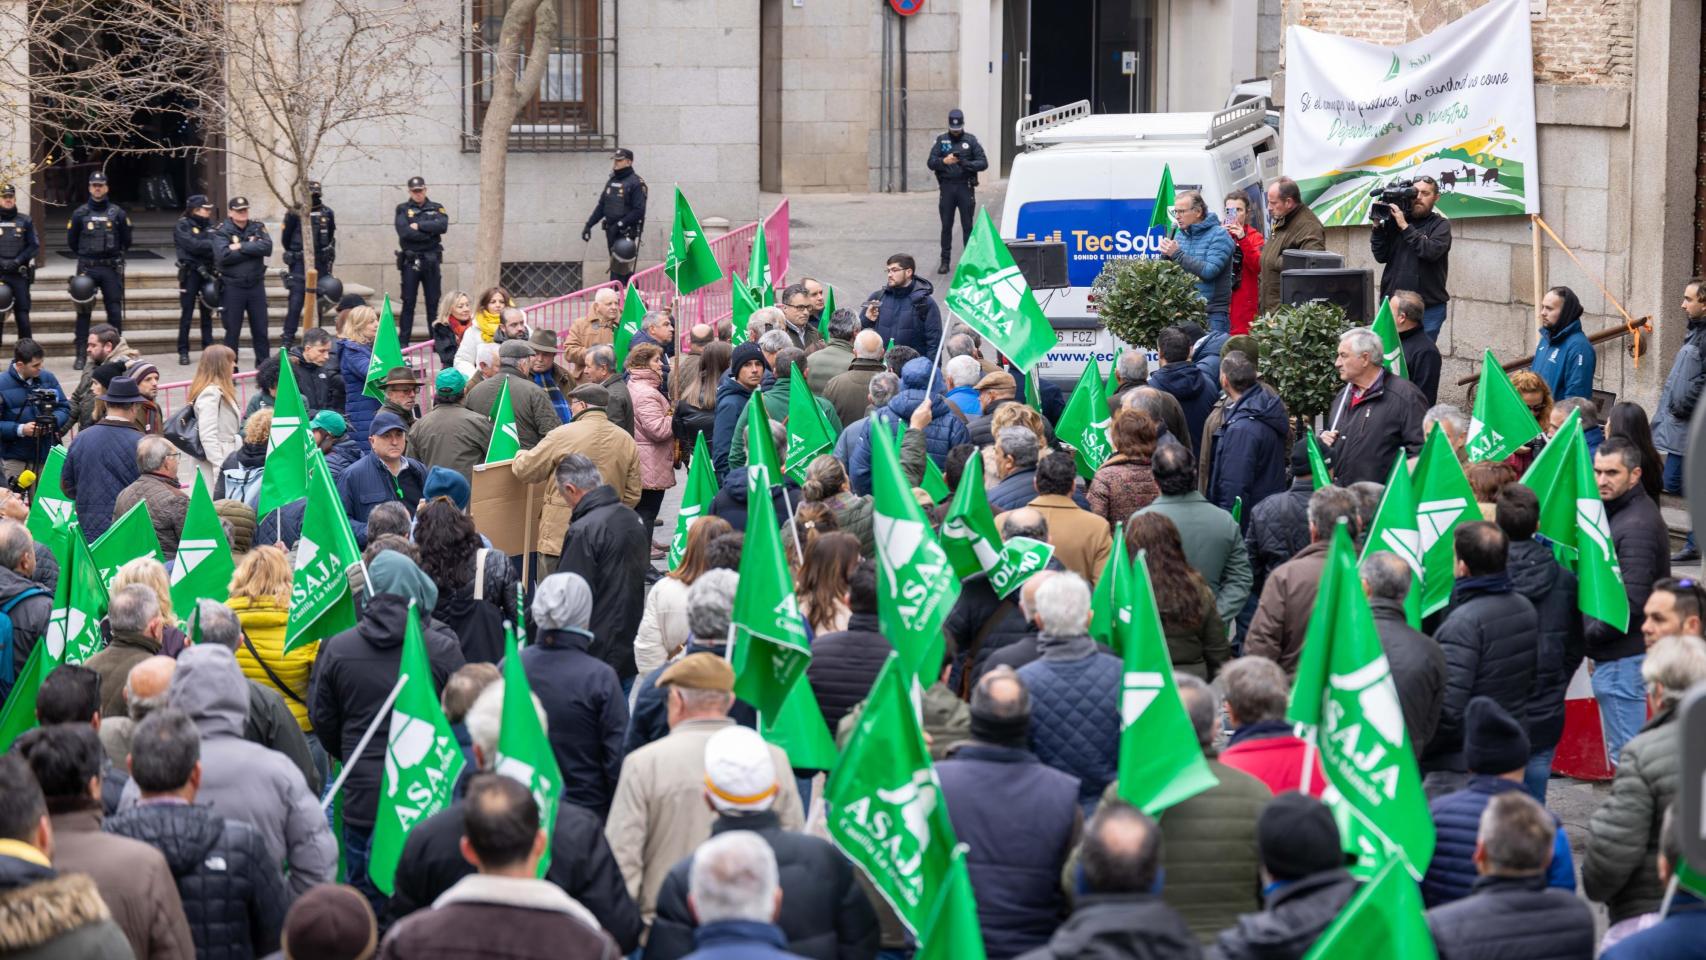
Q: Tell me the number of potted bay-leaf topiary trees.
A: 2